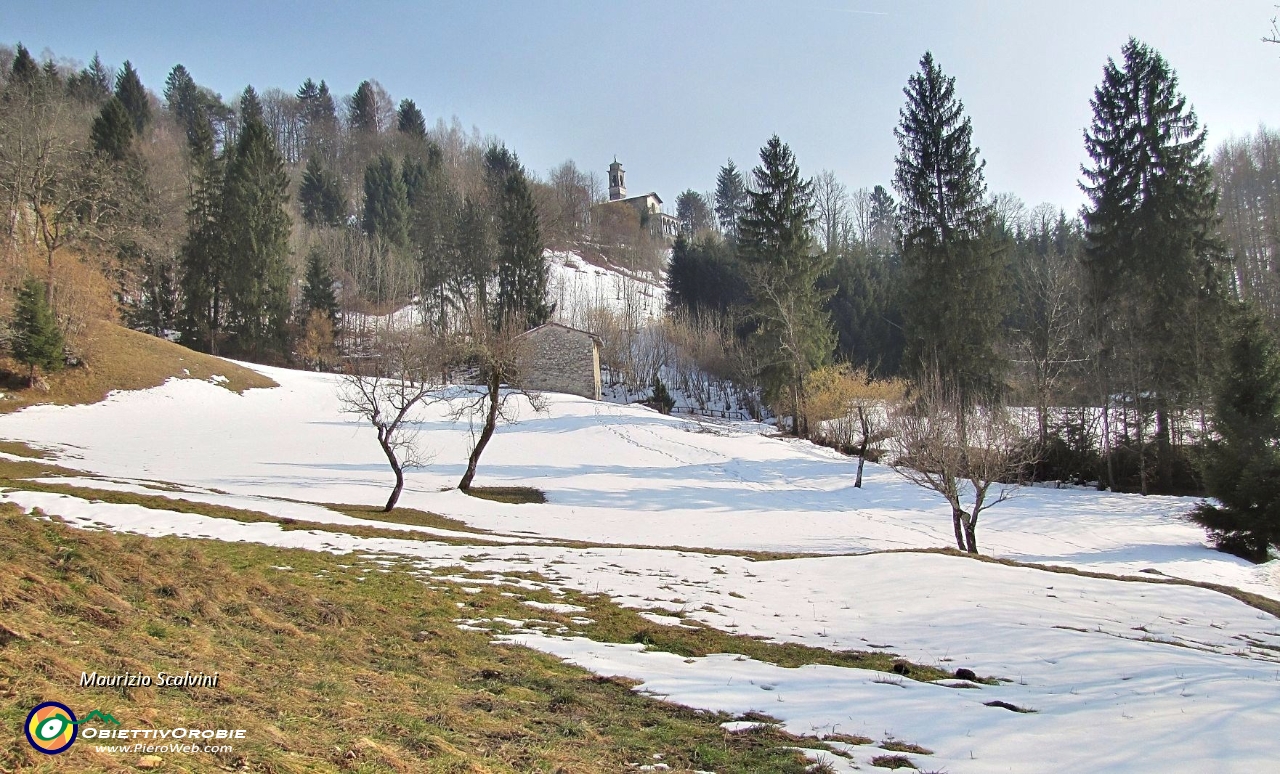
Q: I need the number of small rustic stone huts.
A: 1